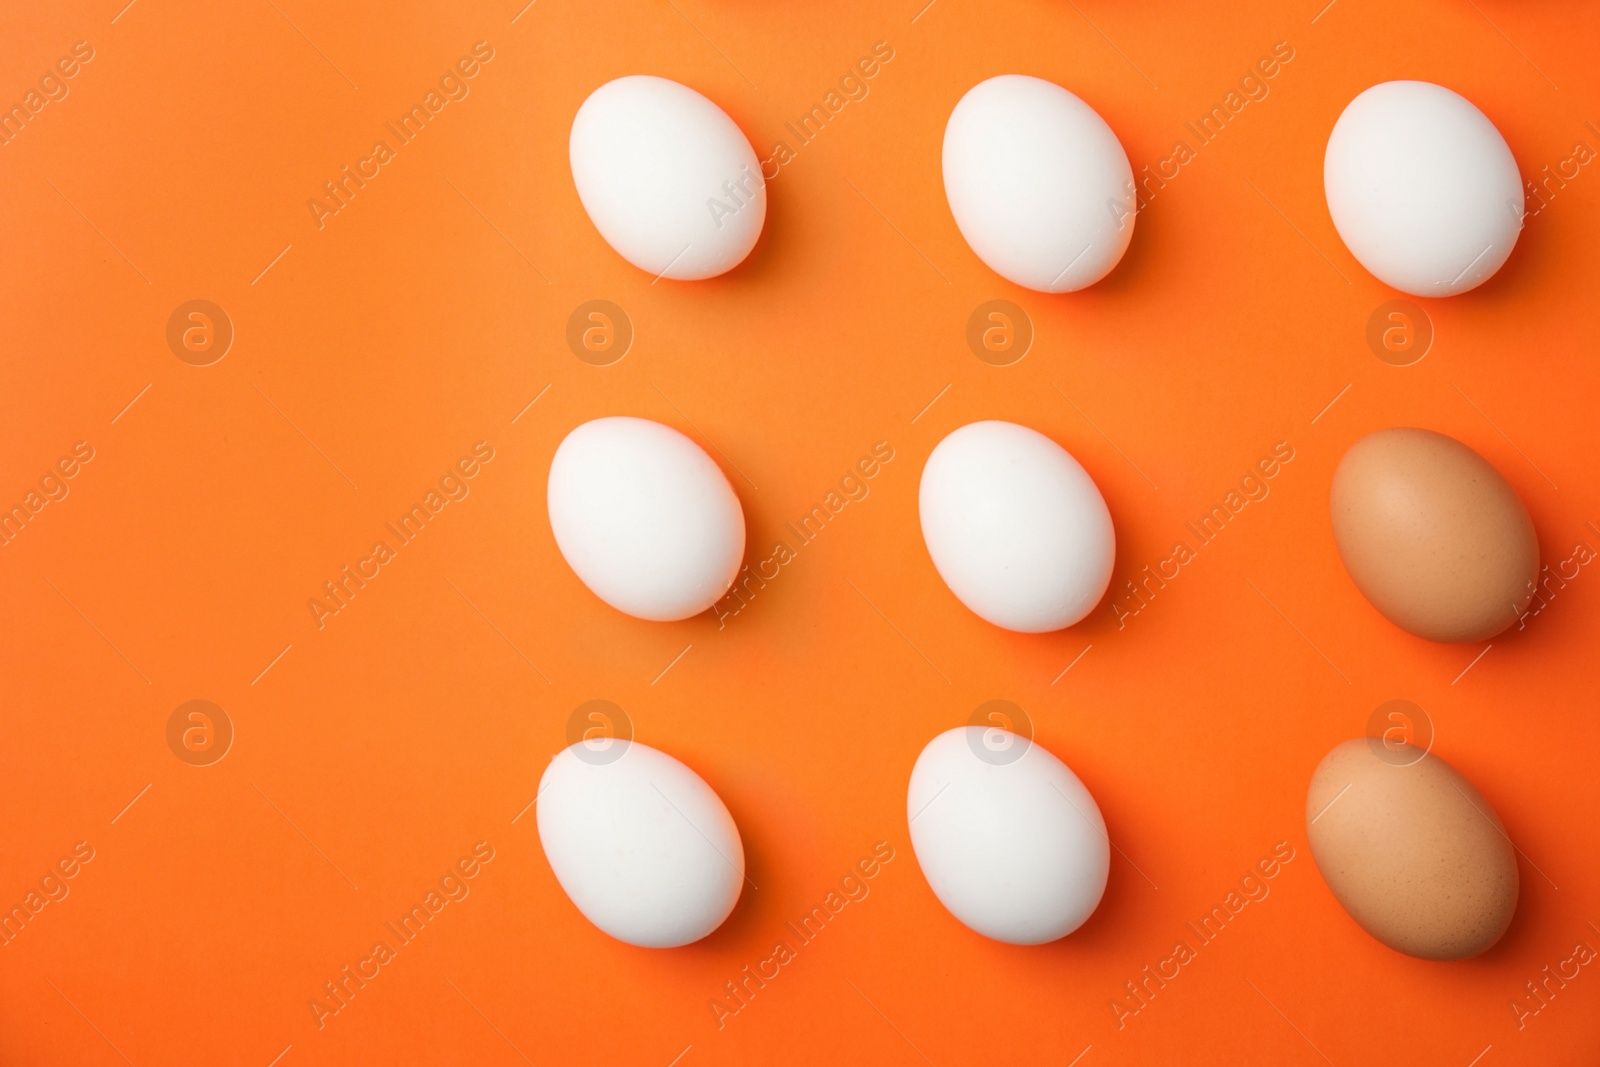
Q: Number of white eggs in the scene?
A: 7